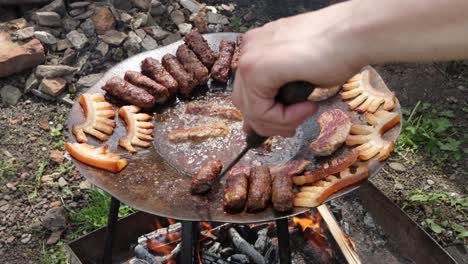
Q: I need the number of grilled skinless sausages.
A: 12